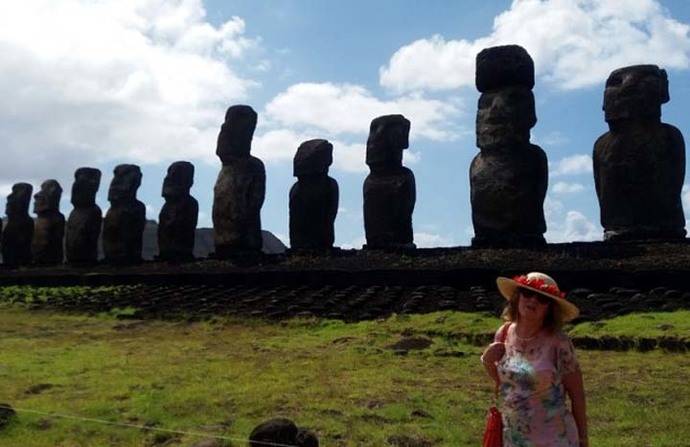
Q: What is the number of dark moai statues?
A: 10